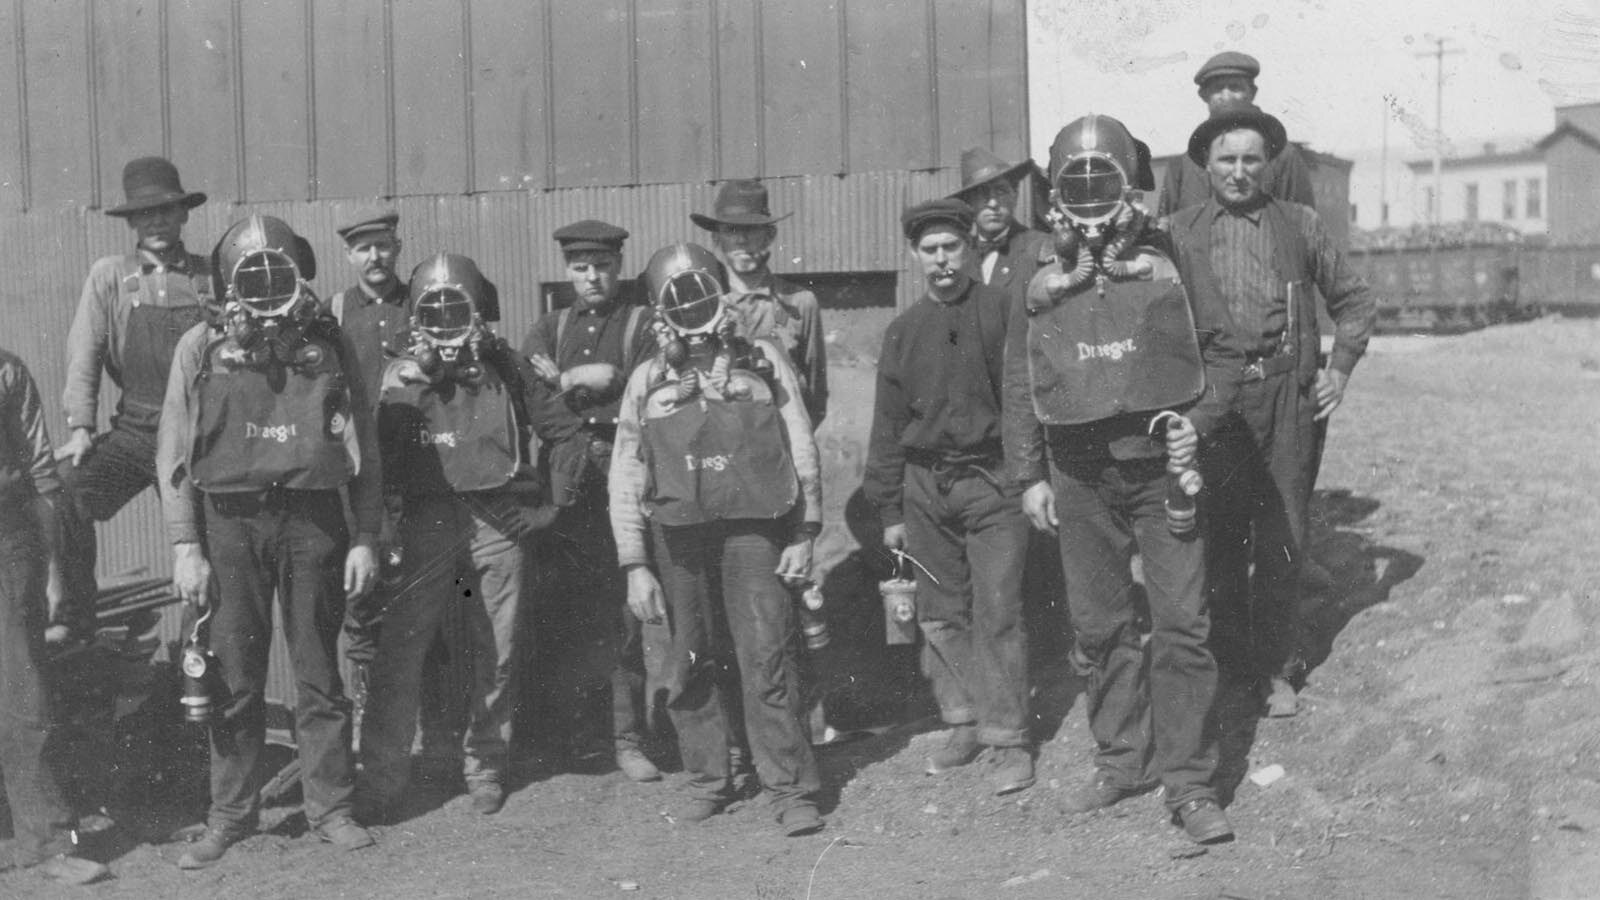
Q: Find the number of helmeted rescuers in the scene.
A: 4